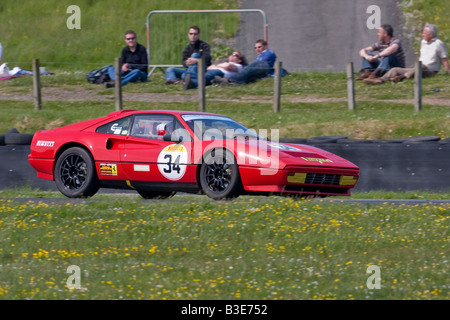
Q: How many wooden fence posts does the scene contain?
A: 6